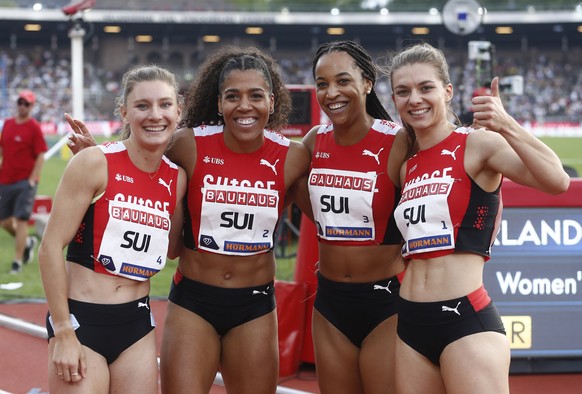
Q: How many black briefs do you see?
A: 4